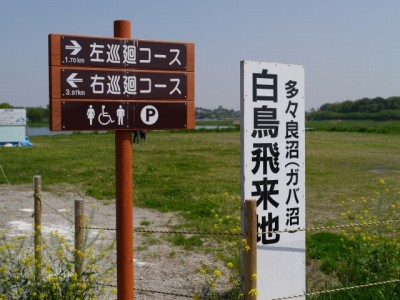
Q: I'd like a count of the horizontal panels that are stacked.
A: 3